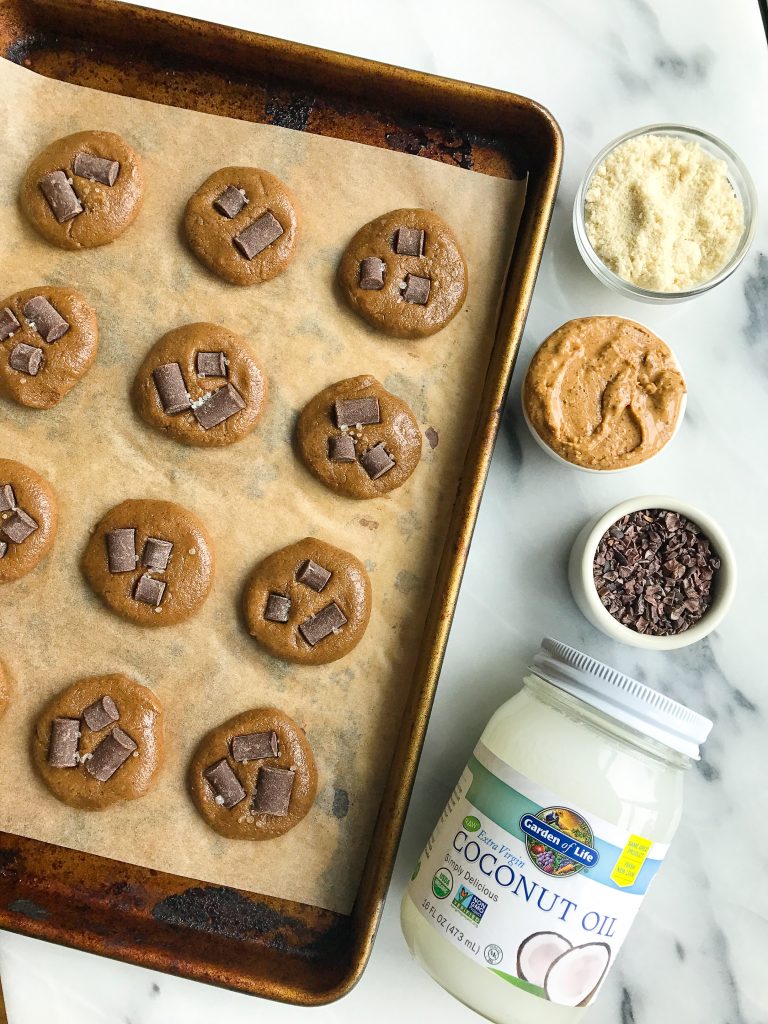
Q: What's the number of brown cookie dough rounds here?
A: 12